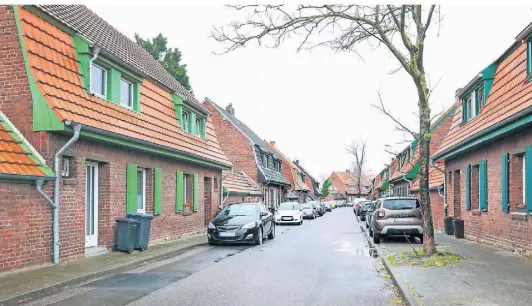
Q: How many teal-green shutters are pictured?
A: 4